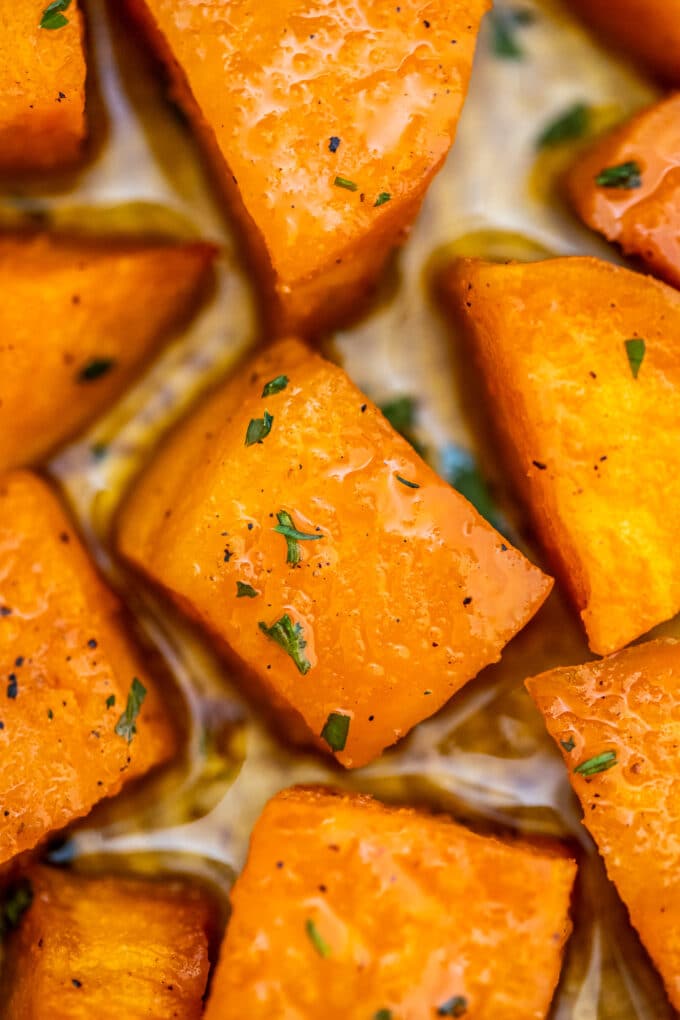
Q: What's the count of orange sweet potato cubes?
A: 11